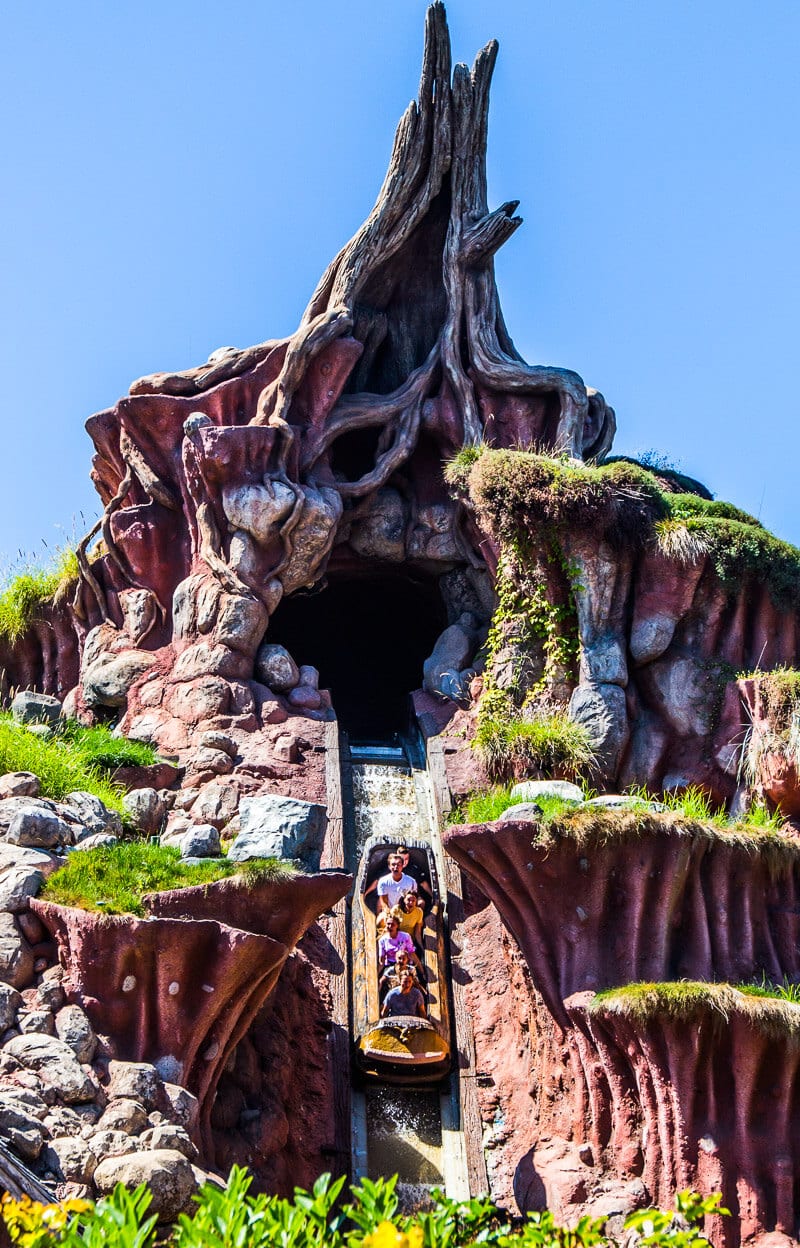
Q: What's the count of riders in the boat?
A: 6